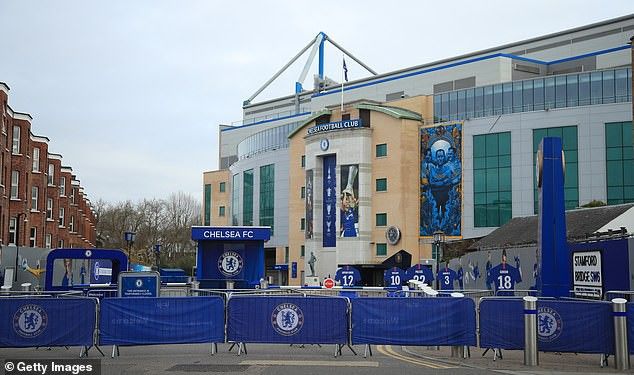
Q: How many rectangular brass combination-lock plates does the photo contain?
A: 0